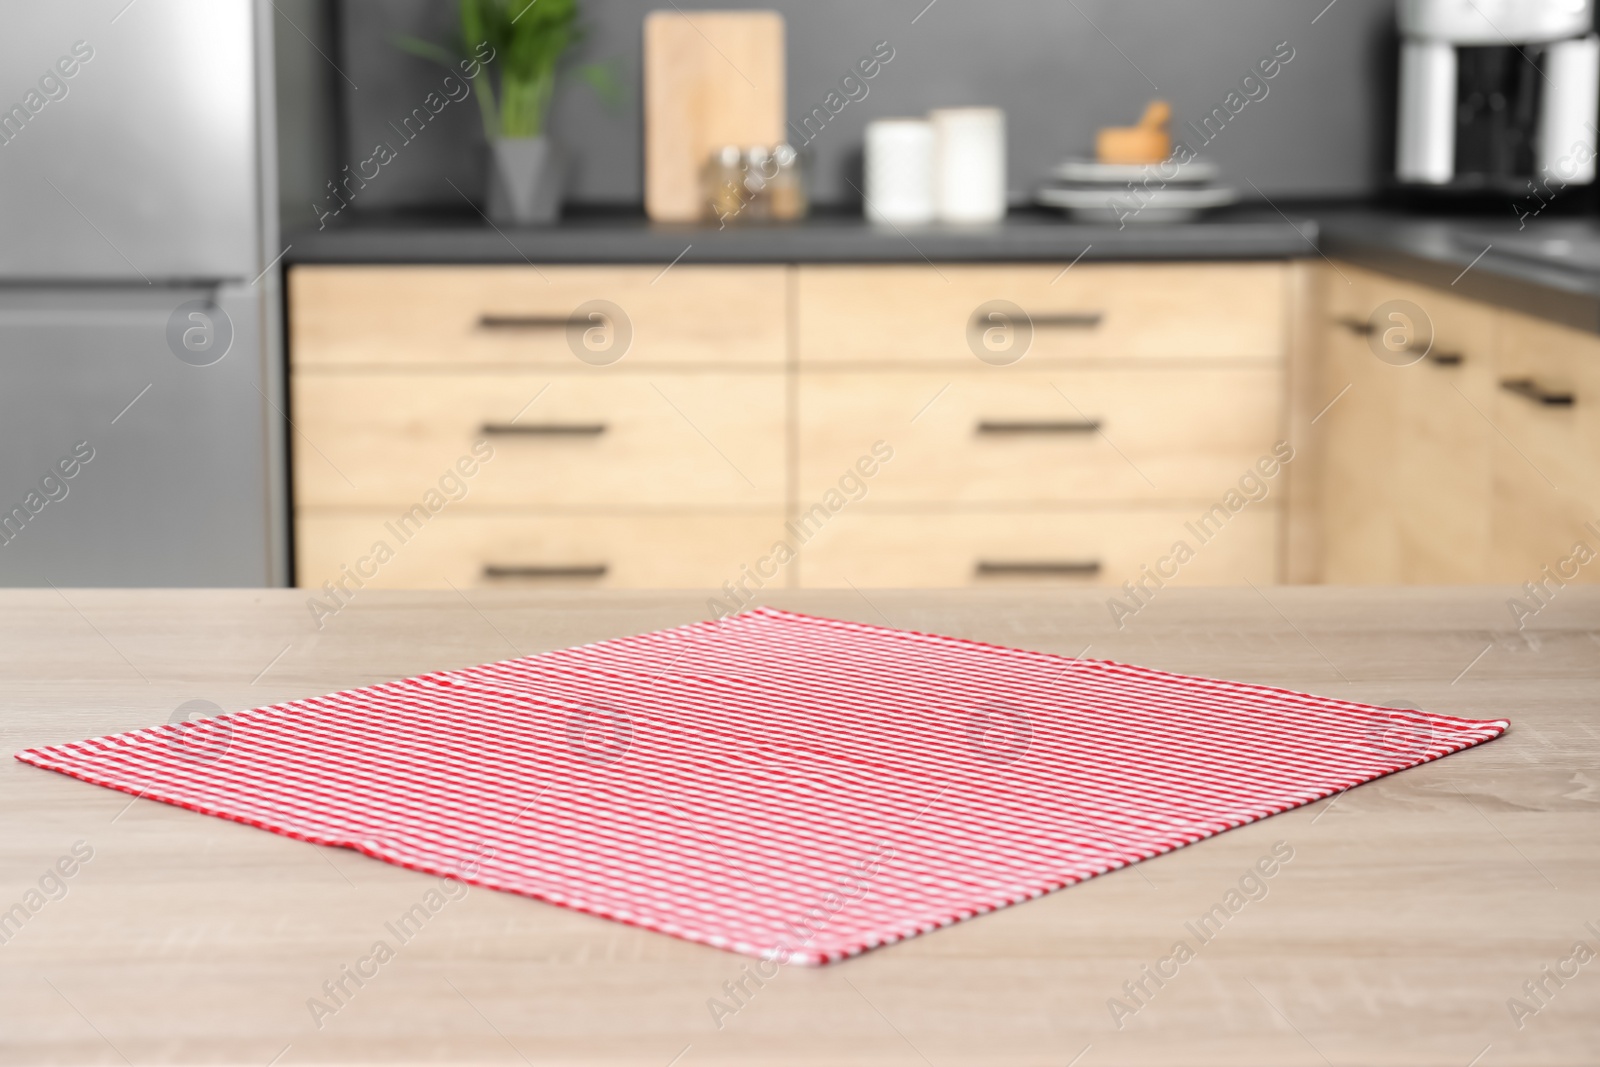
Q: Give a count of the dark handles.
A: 9